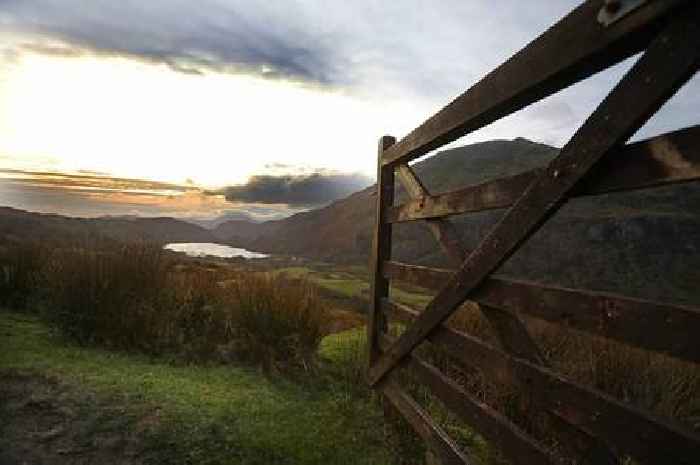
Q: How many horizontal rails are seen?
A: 6